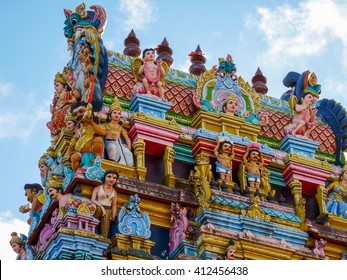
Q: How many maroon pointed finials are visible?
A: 4